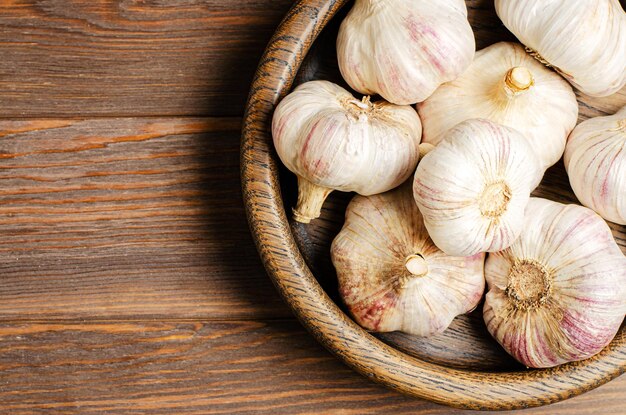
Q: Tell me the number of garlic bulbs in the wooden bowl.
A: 8